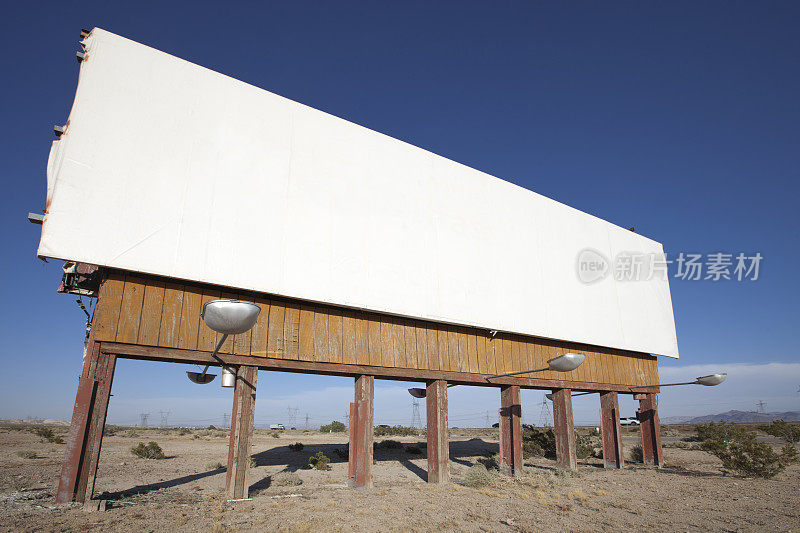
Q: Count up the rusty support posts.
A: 8